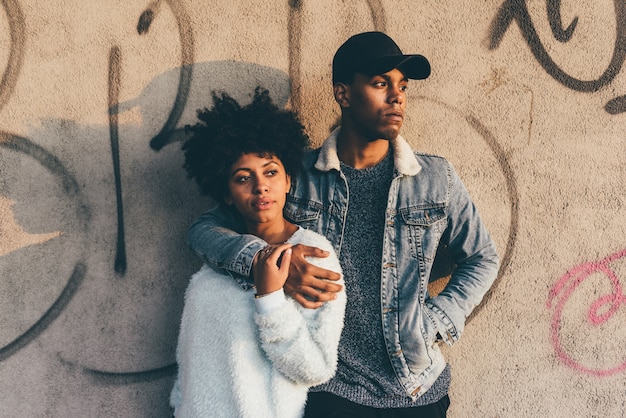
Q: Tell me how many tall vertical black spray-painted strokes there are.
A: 2